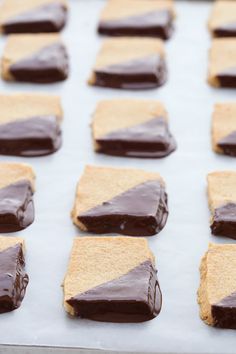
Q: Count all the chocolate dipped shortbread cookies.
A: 15